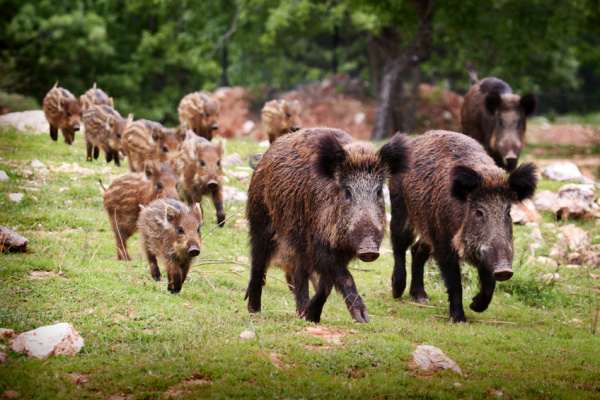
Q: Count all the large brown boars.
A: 3